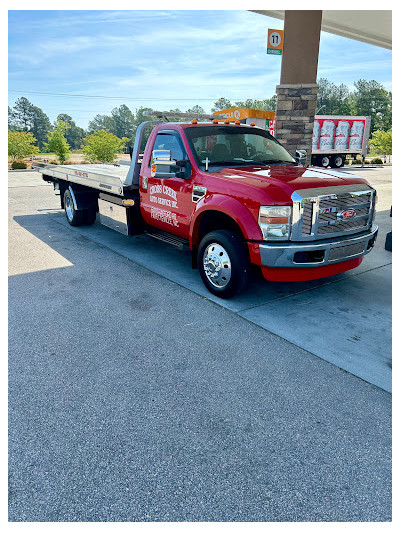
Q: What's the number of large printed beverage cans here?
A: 4